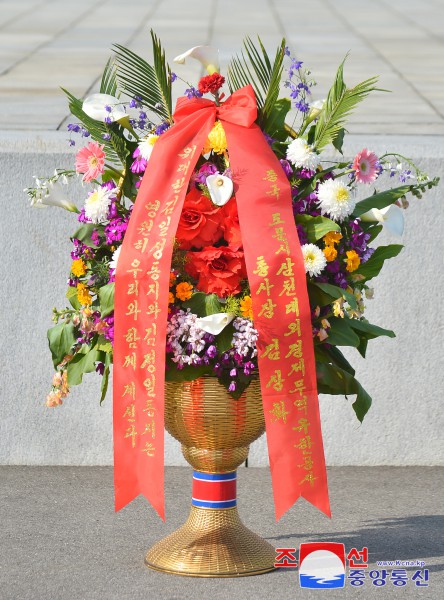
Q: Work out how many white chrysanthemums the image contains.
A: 6